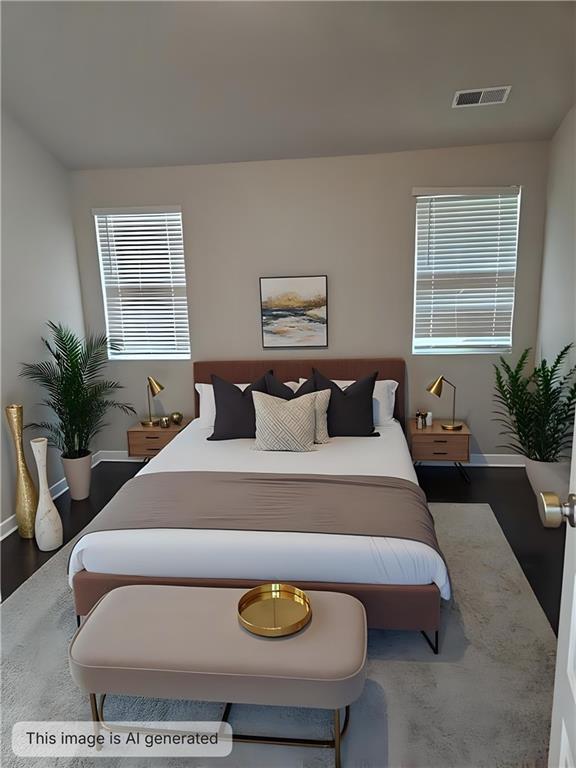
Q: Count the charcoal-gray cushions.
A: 3